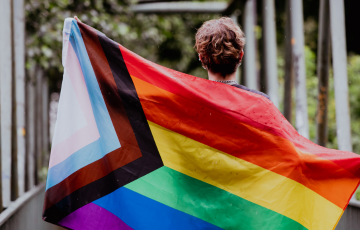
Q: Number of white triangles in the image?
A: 1